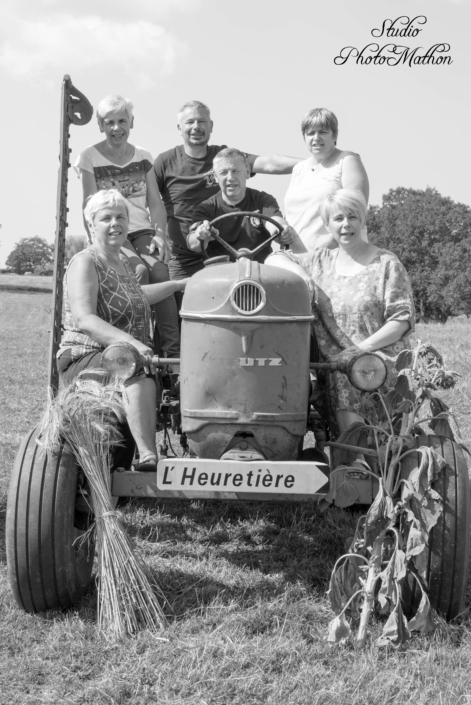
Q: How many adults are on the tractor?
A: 6